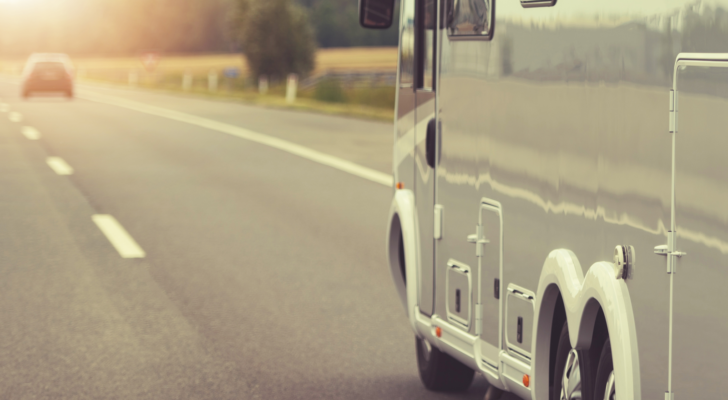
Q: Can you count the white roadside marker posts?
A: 5